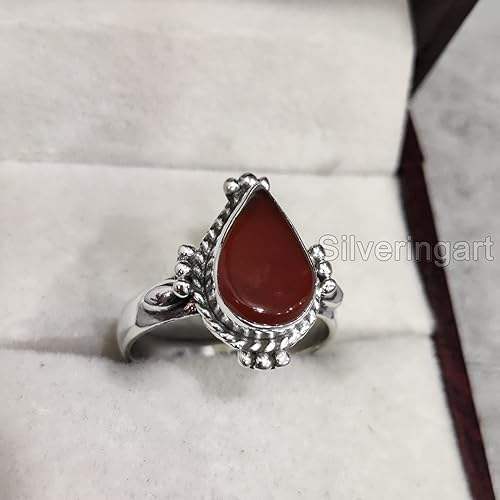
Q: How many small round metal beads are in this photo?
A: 12